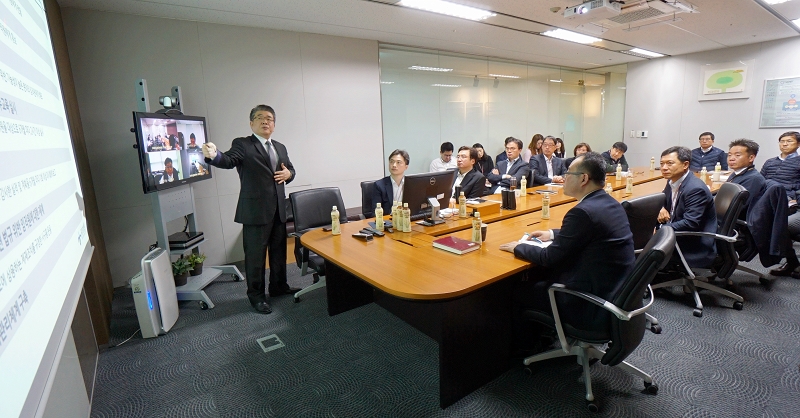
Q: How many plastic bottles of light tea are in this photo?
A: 15